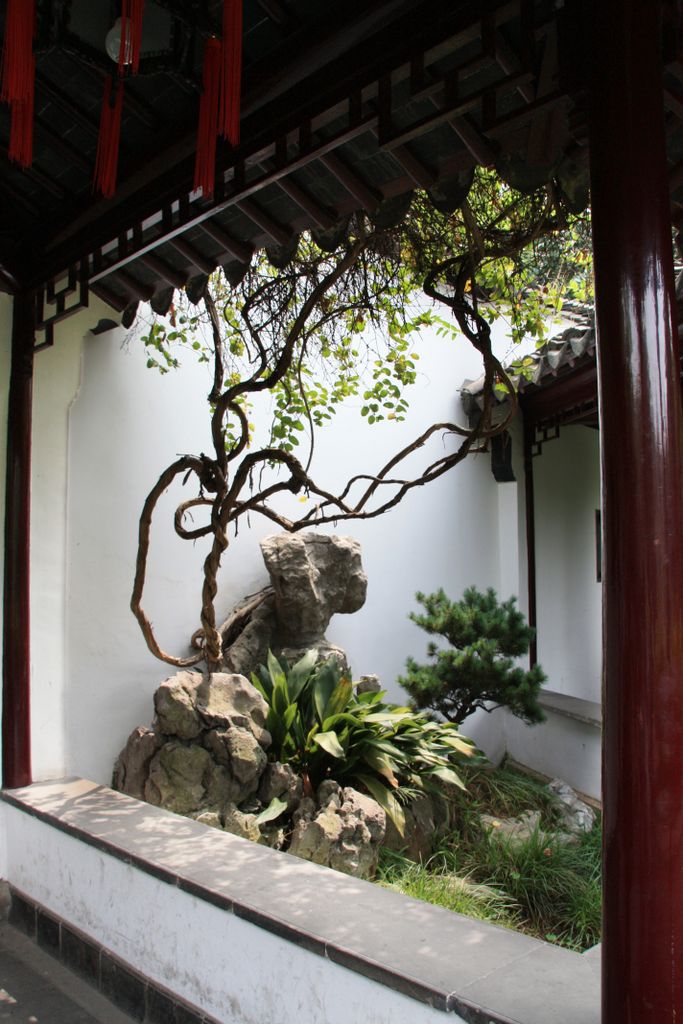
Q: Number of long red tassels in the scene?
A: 6